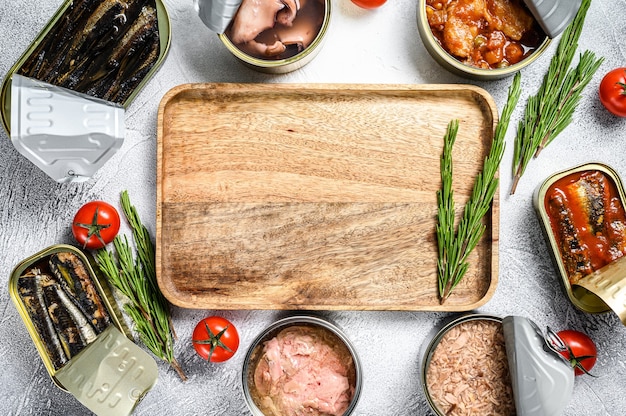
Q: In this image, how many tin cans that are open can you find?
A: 7